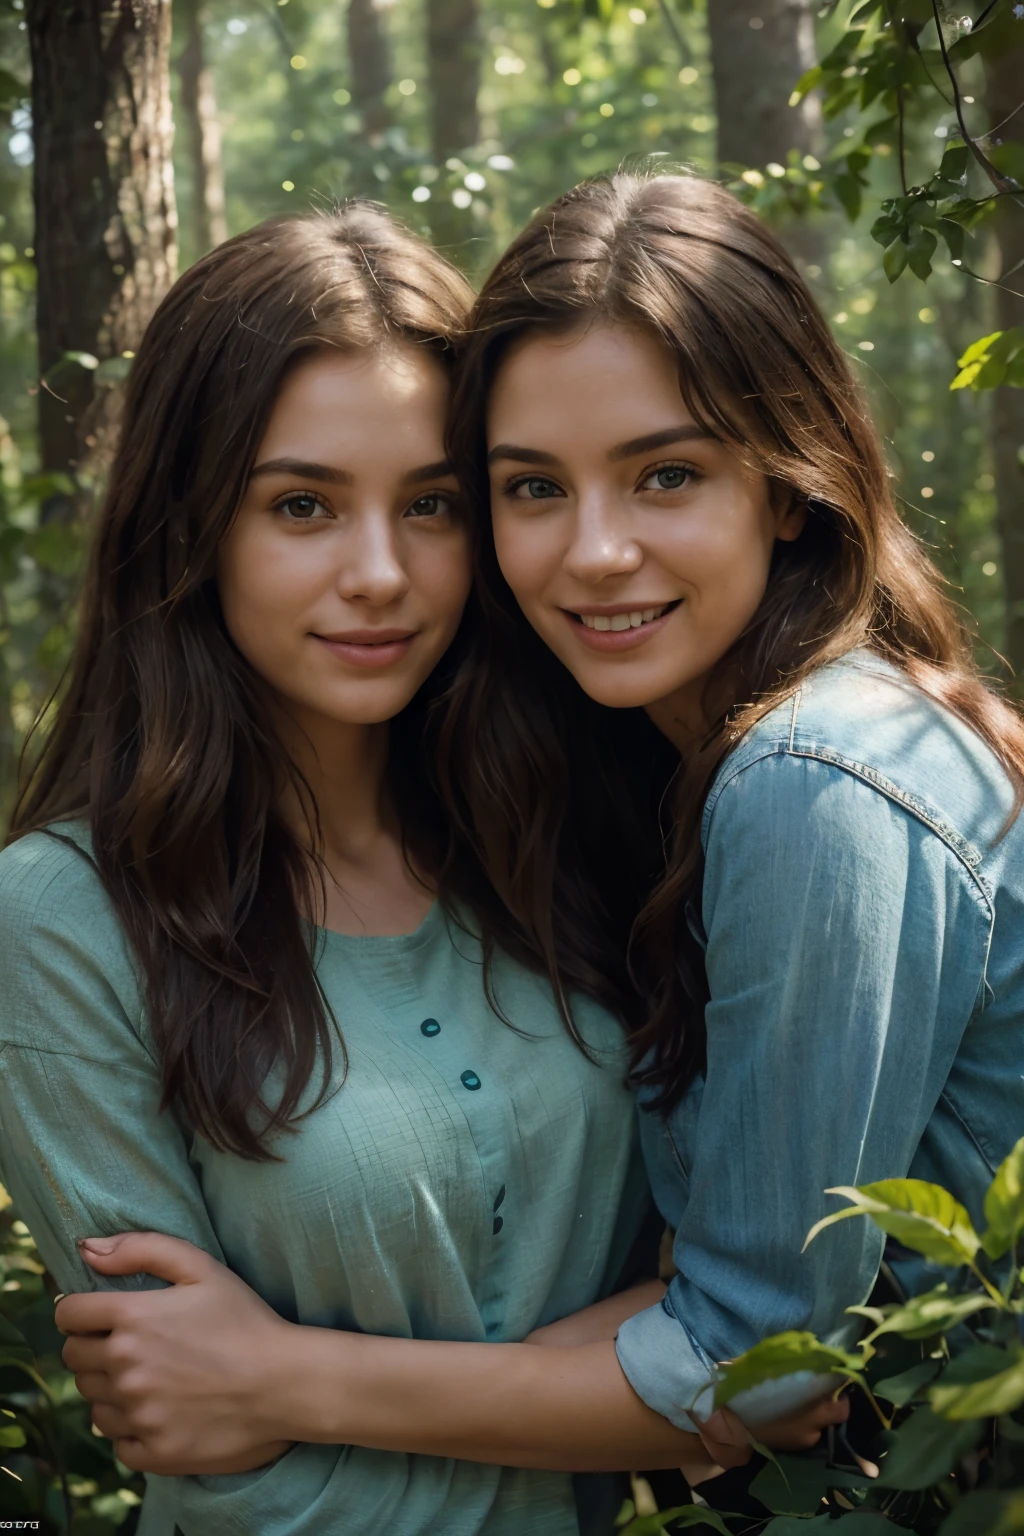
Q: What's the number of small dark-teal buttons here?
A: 2